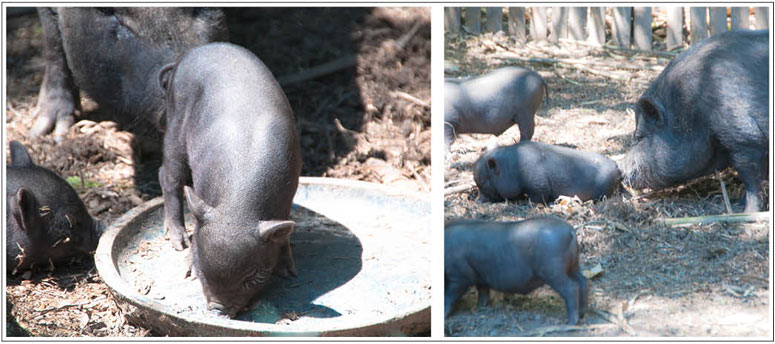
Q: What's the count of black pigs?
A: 7